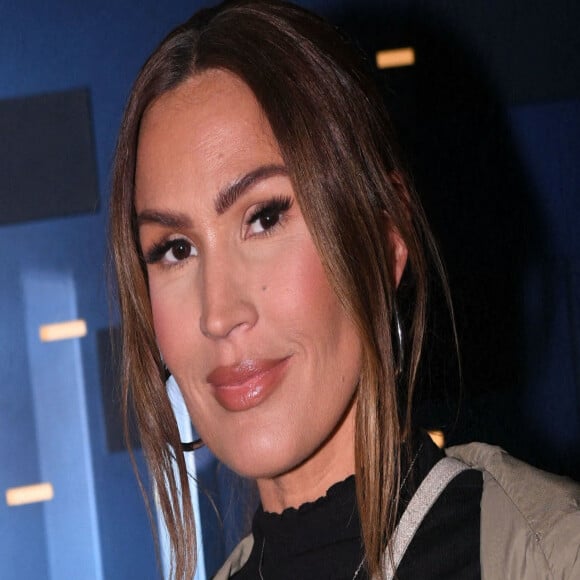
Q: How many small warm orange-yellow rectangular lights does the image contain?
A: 4